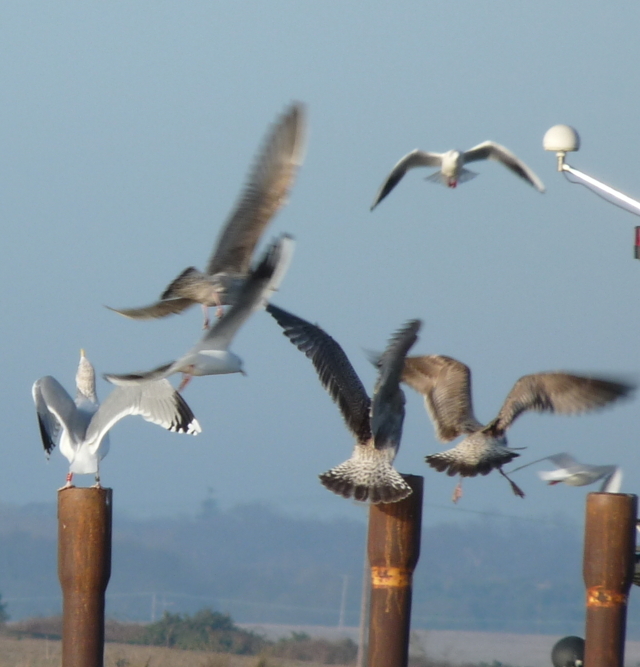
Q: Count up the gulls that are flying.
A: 6